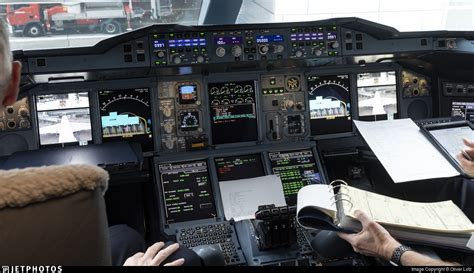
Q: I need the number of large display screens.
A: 8